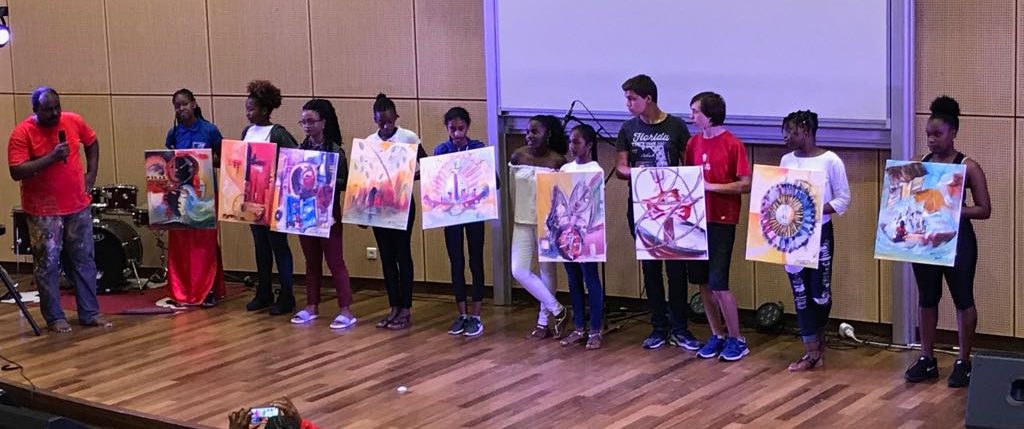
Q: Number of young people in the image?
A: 11